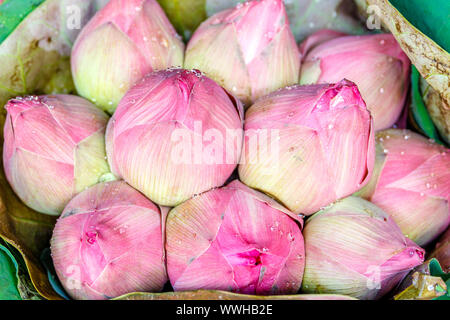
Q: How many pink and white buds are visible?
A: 10